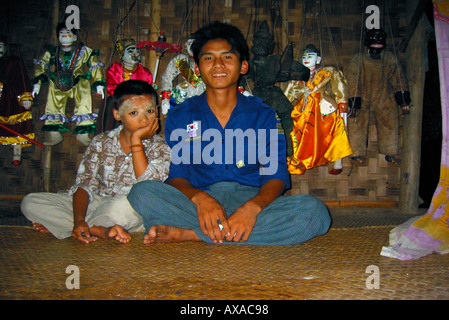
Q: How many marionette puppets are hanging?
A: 7